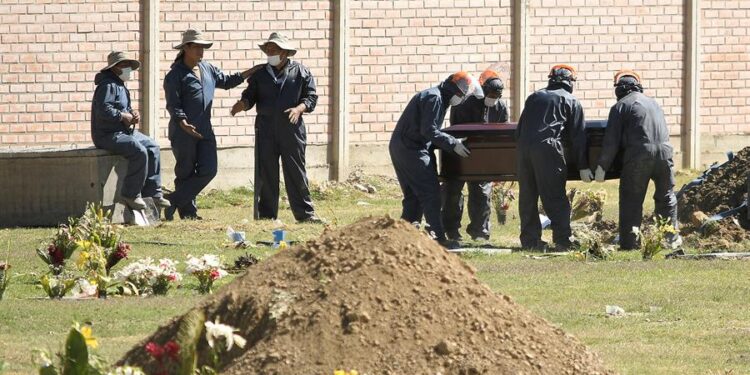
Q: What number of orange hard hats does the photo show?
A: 4